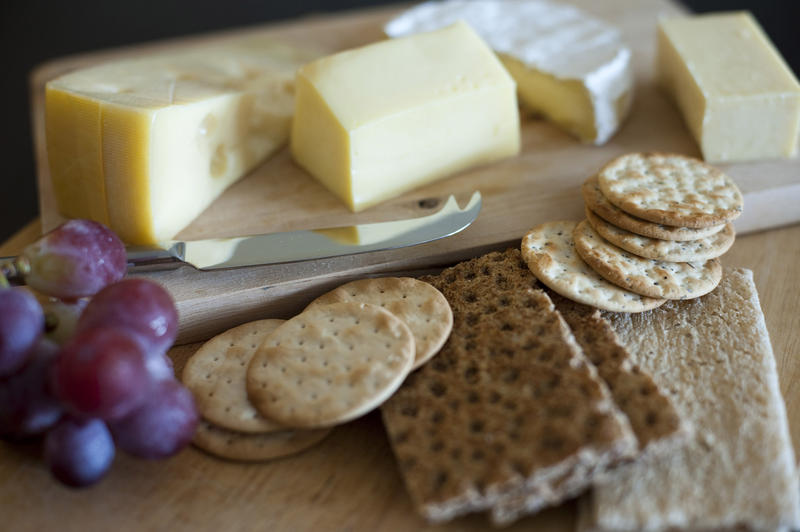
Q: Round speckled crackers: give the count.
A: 5